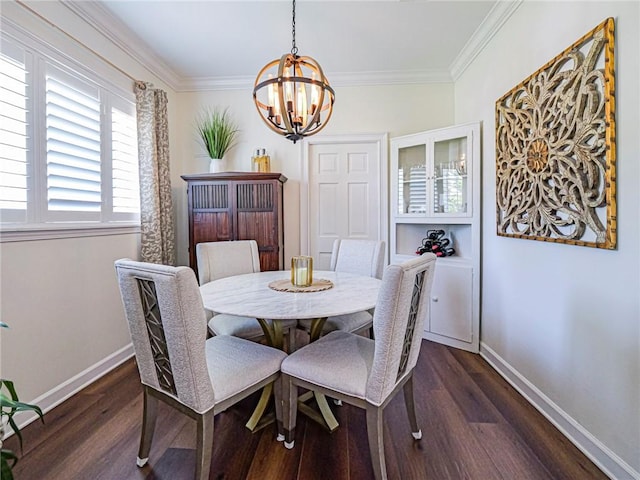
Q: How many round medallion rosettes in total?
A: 1